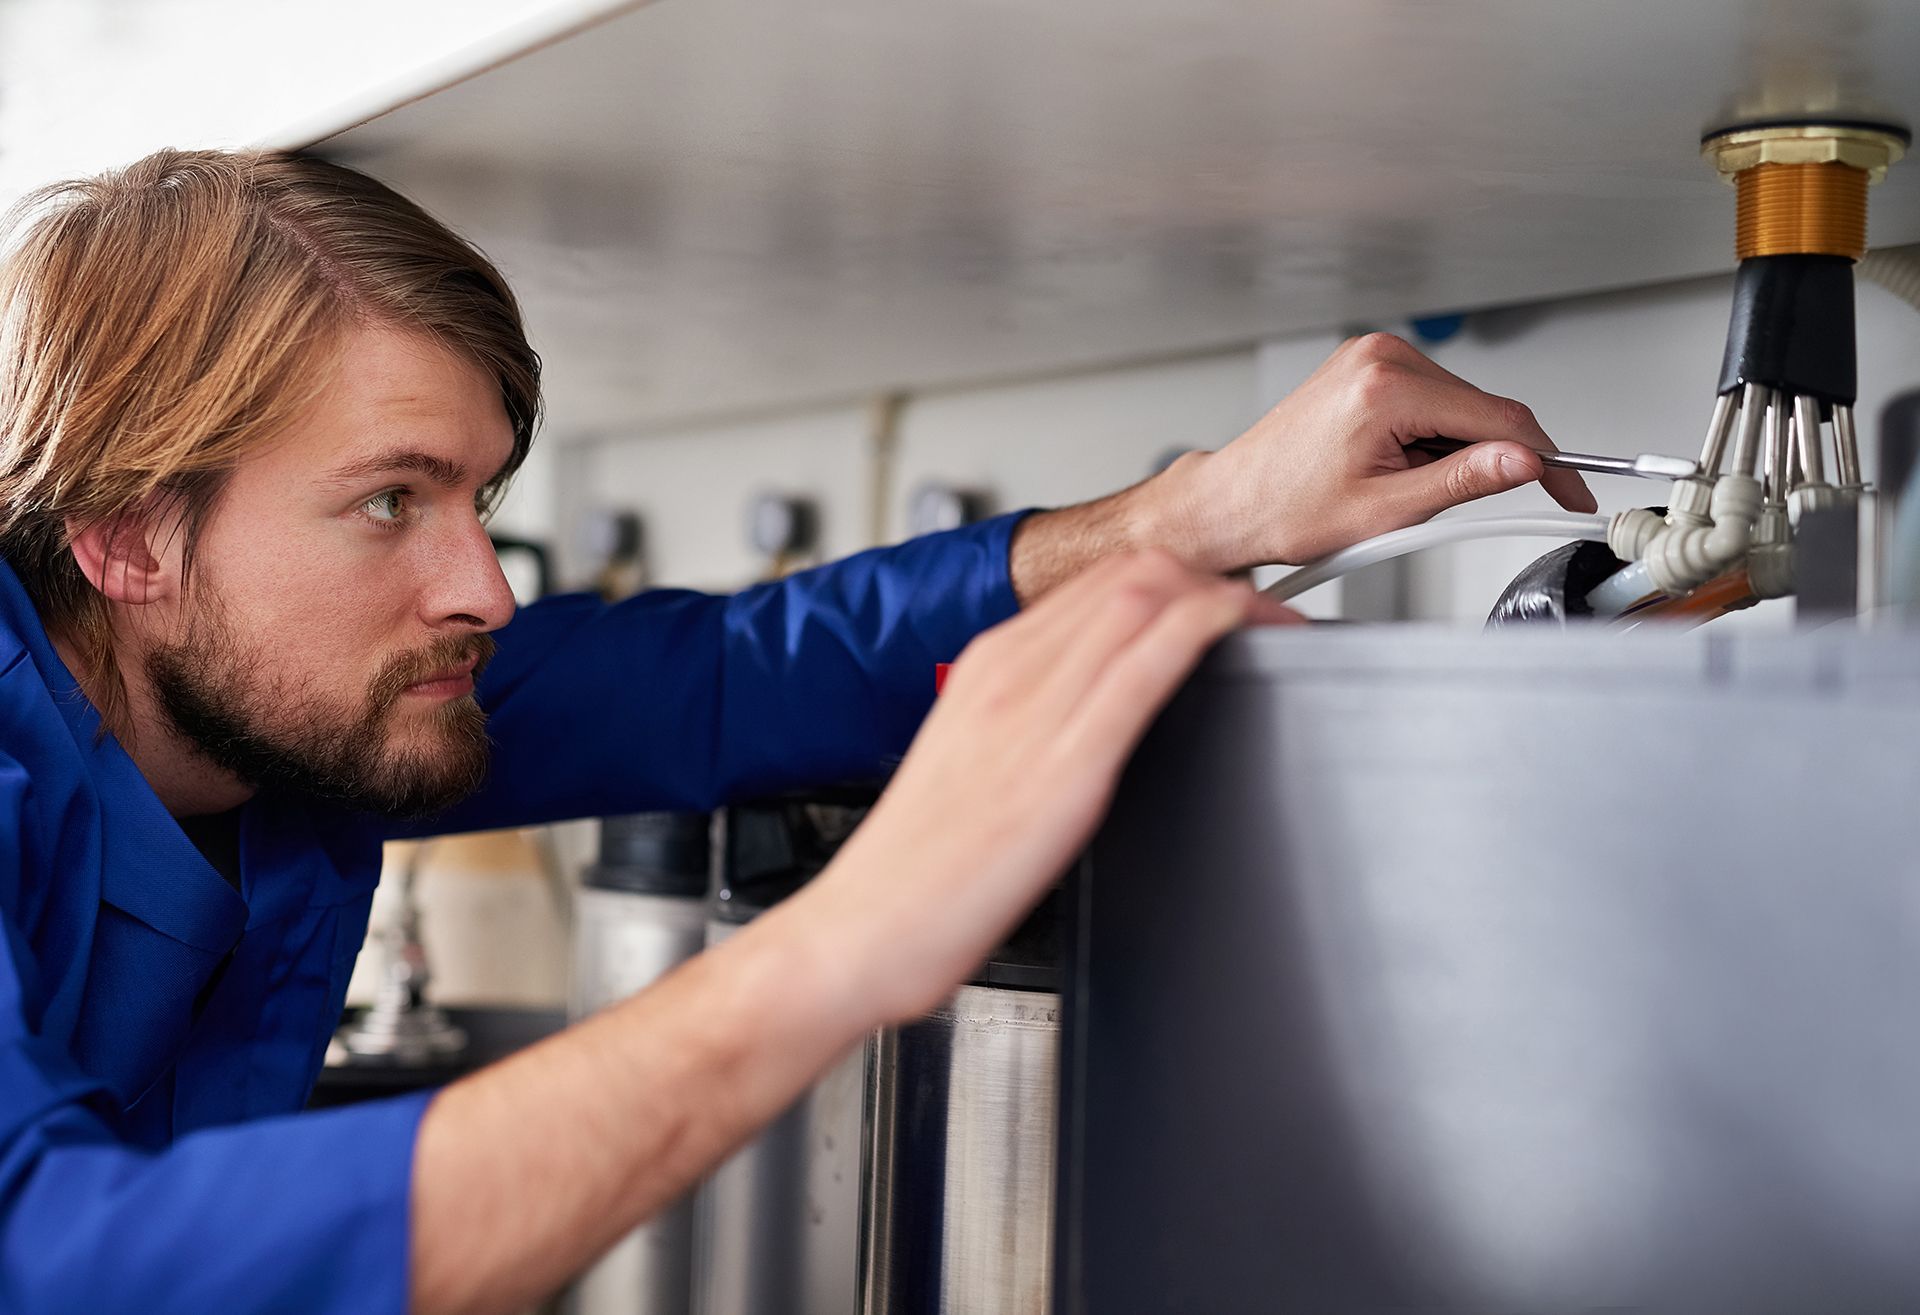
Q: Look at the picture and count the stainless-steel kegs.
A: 3